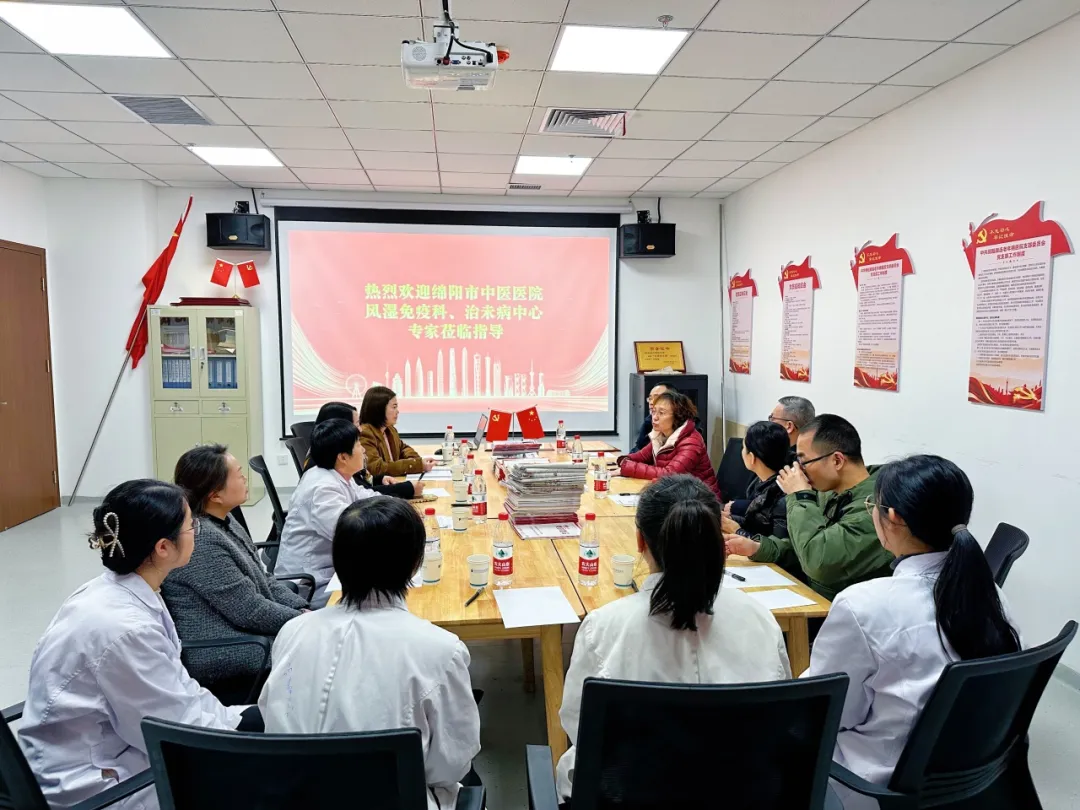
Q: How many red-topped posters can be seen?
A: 4